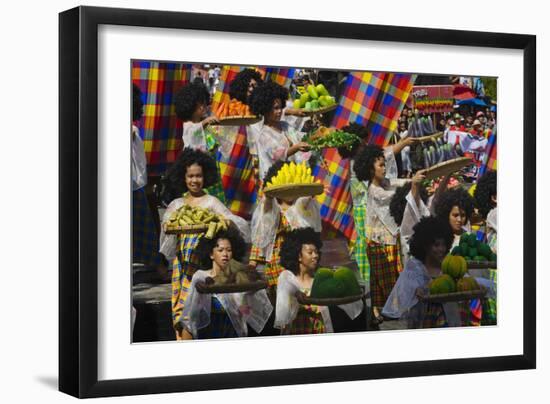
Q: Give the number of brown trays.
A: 11